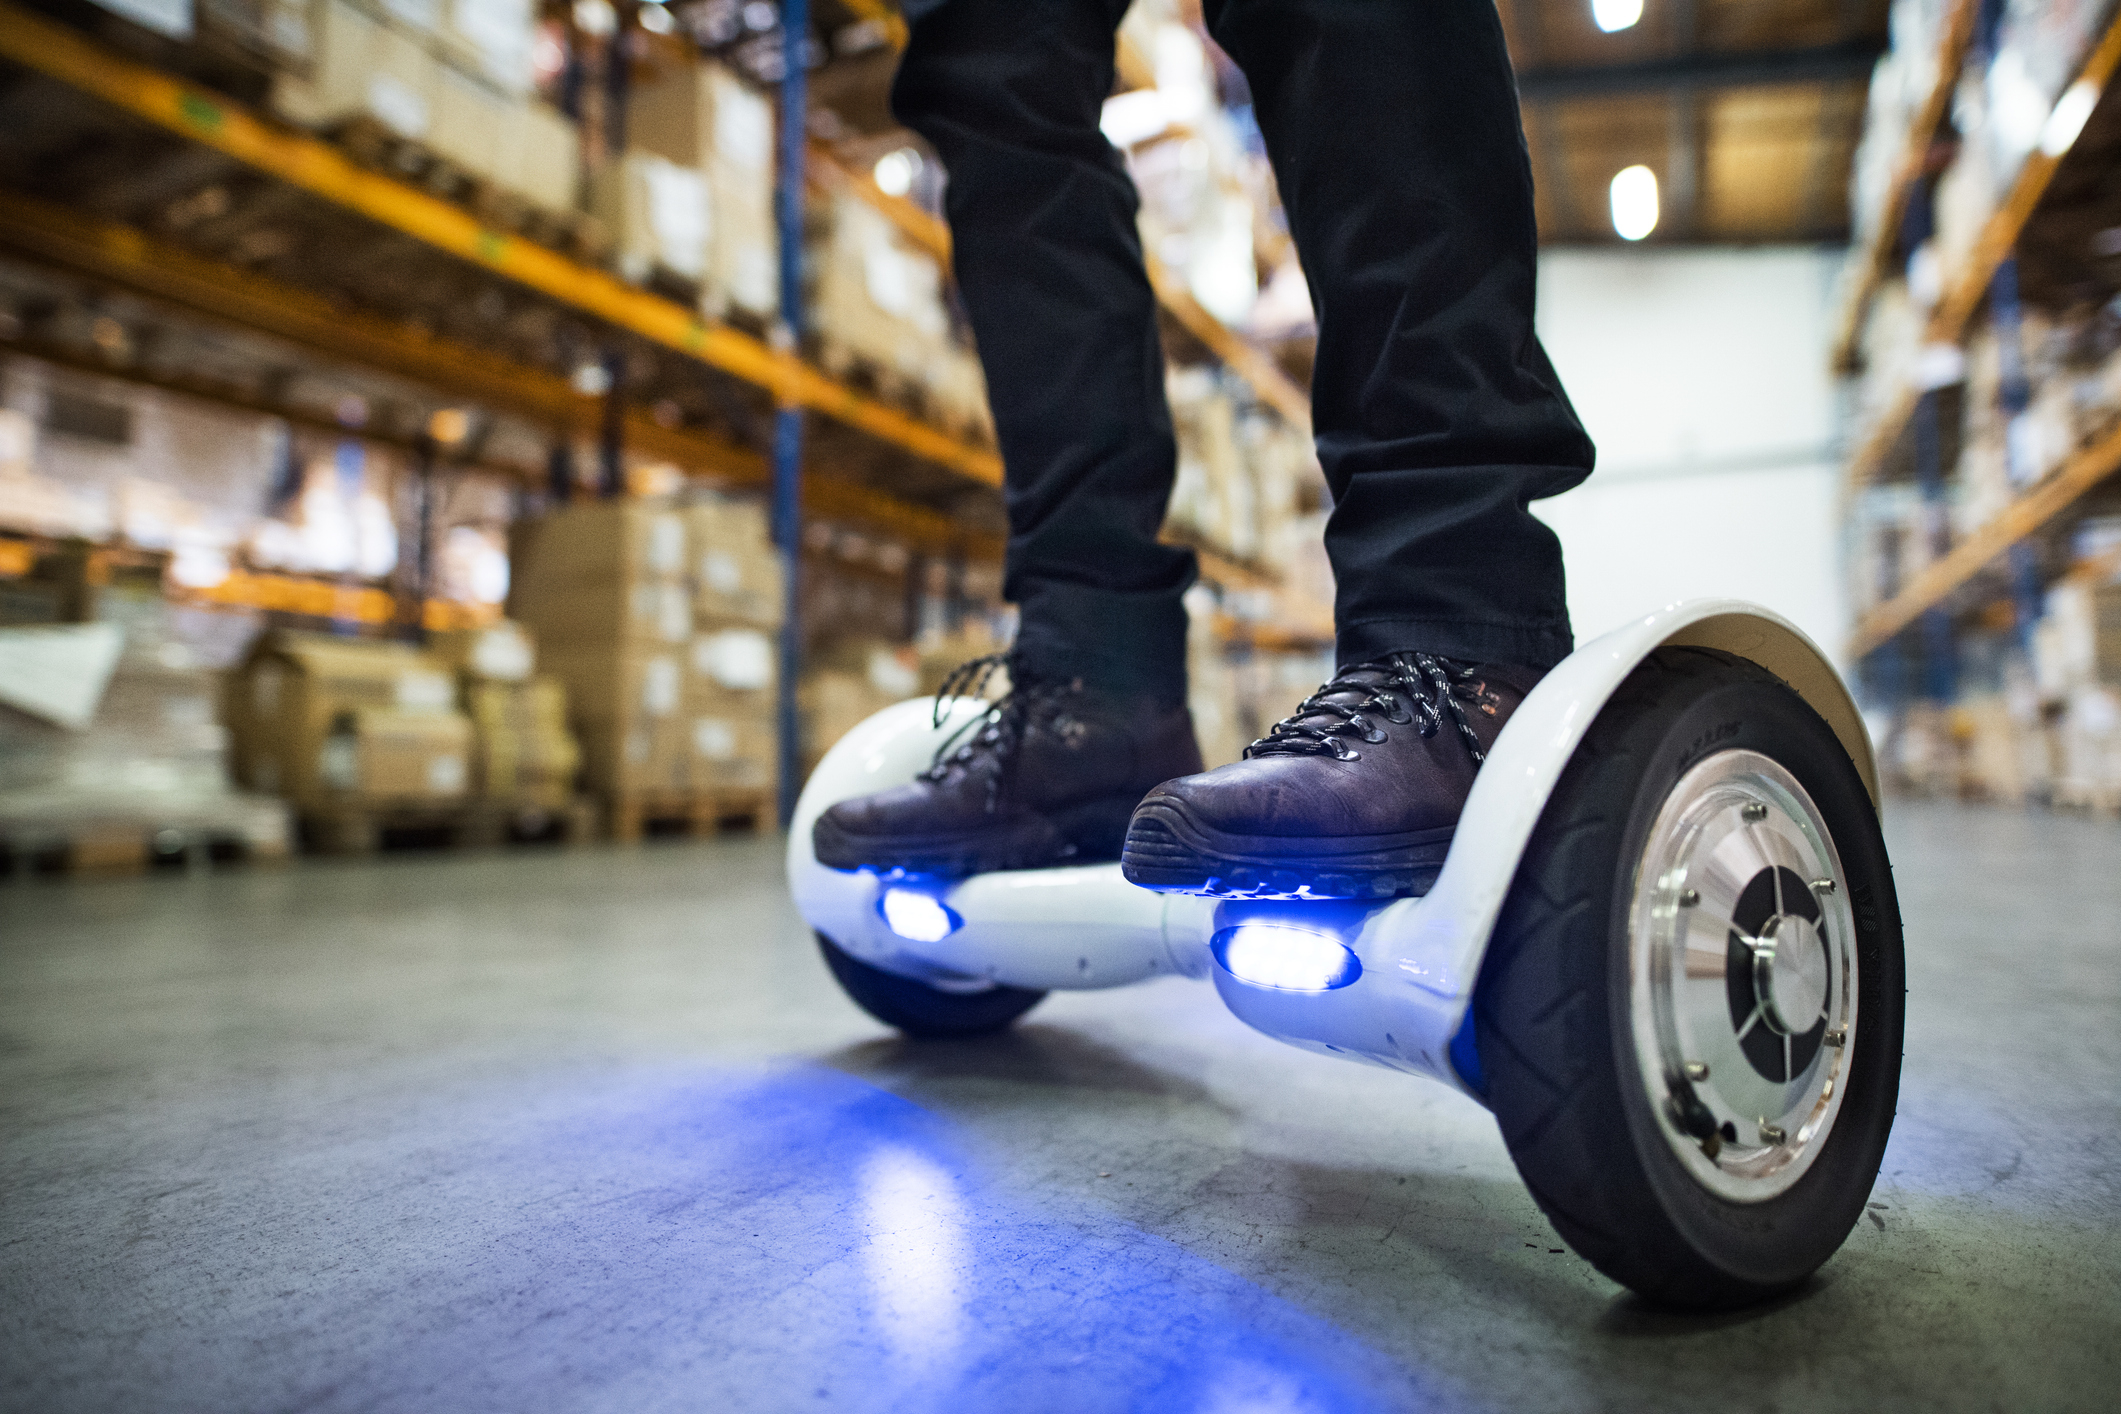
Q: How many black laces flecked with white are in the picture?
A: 2